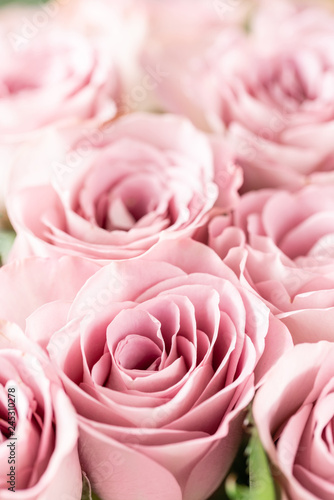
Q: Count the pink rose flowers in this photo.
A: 7